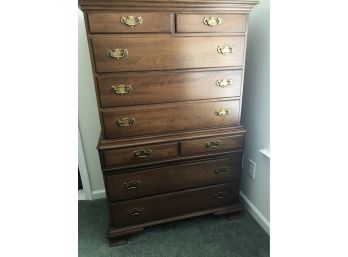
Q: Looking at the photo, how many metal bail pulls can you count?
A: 14